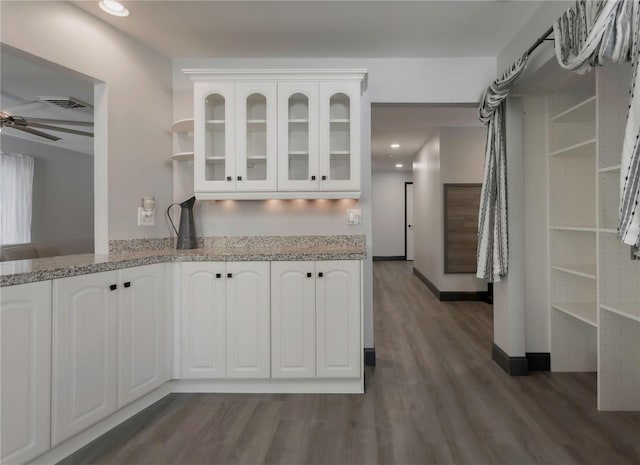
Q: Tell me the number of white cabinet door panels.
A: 11